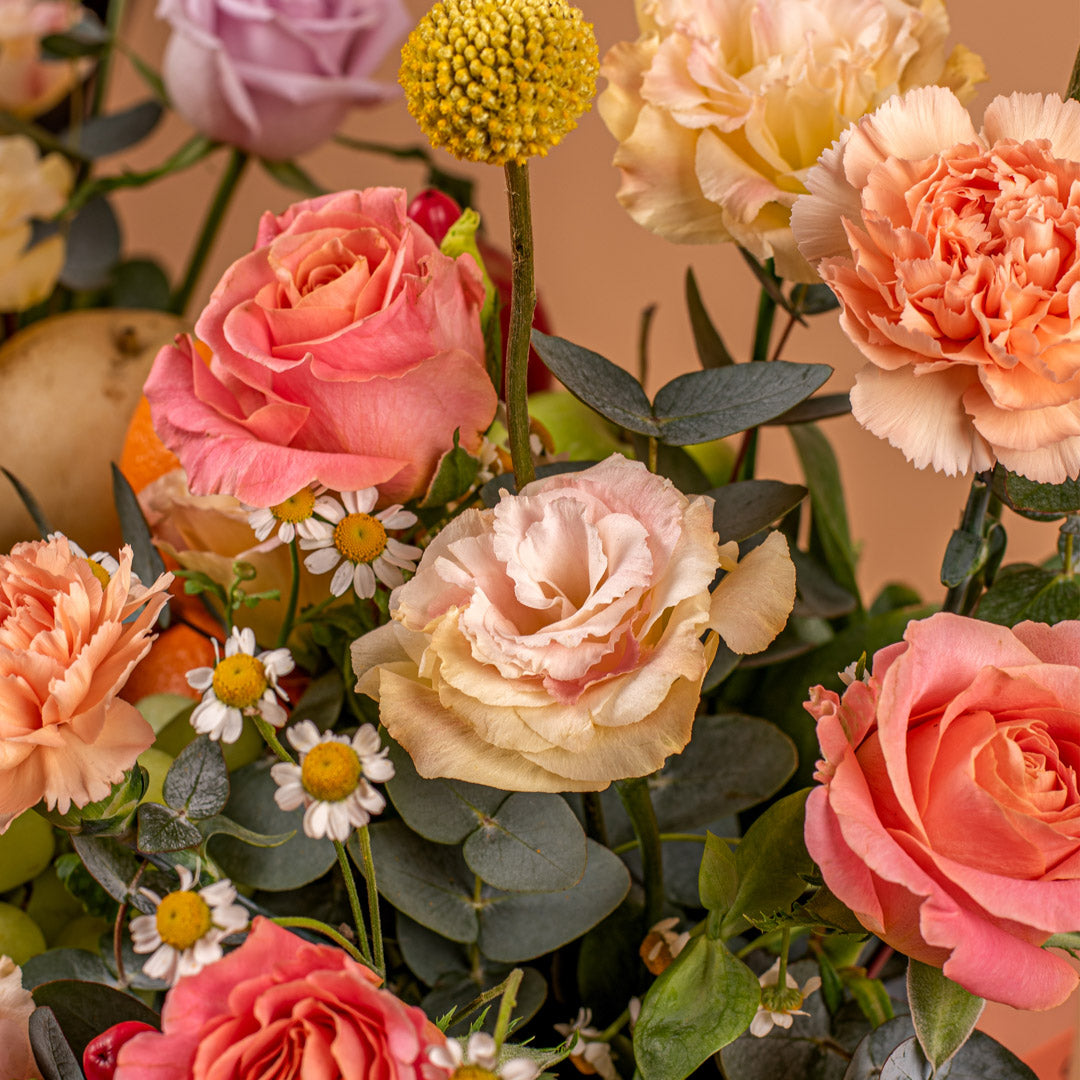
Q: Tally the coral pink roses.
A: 3